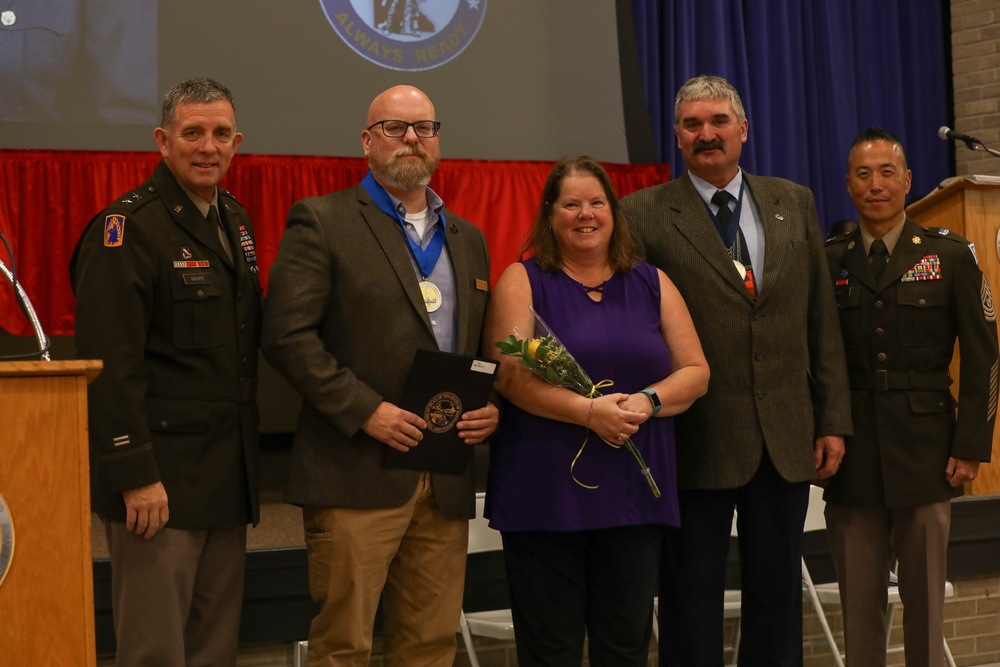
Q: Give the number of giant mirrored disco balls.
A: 0